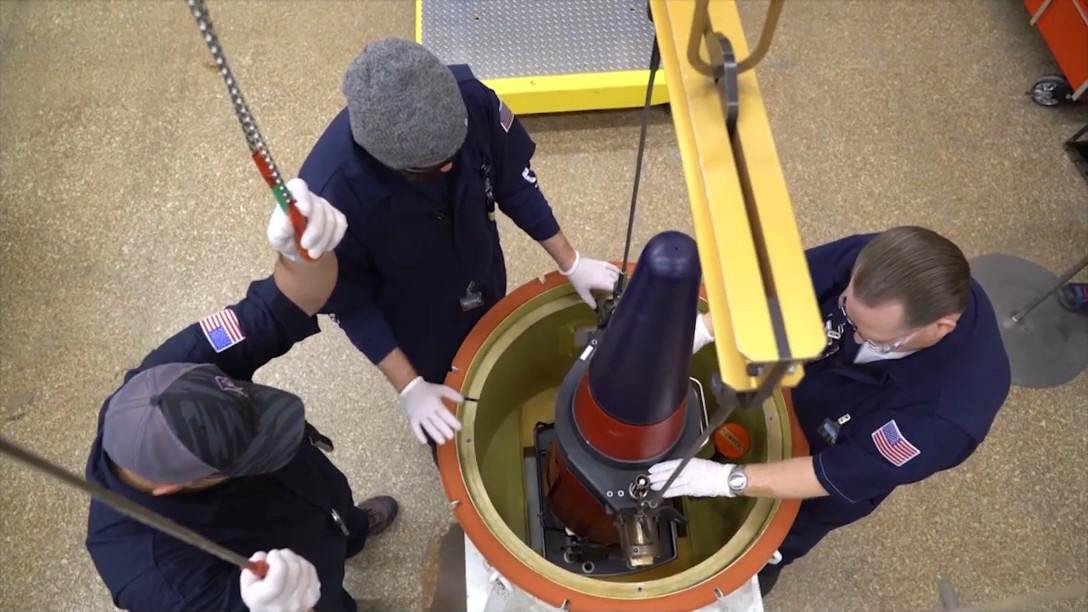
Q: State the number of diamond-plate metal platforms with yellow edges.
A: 1